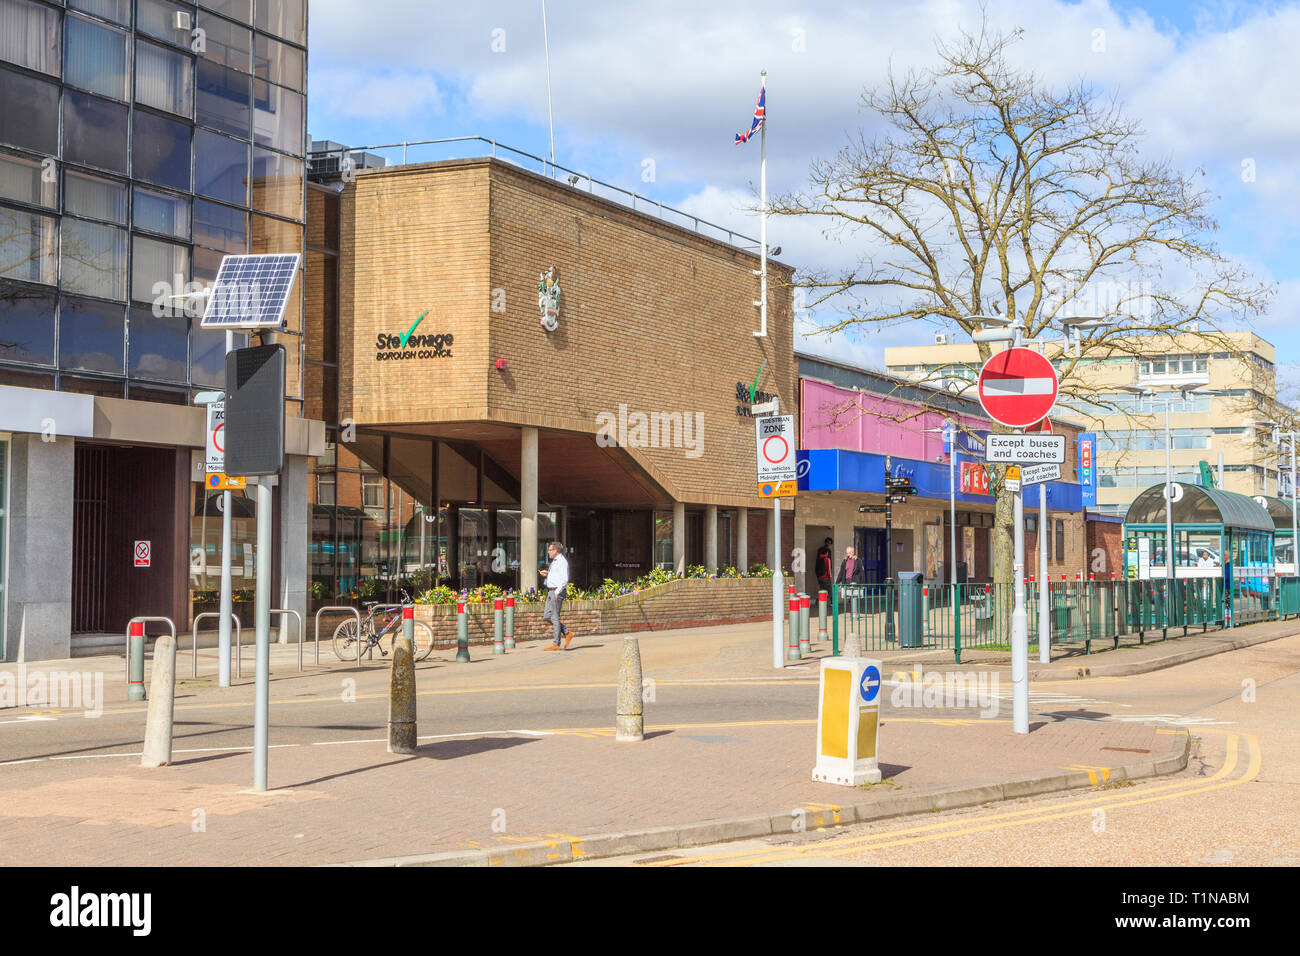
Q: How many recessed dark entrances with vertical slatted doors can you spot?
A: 1